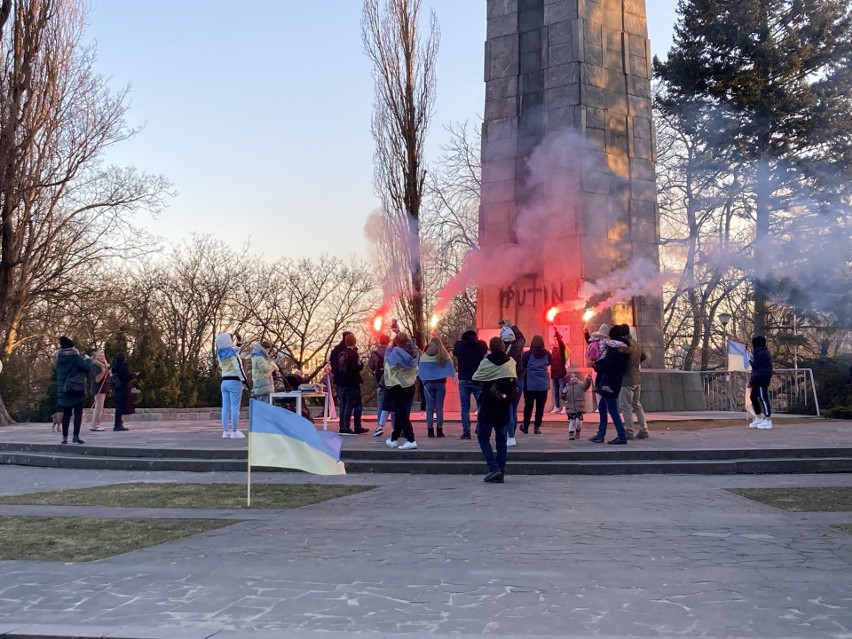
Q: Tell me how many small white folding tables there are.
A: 1